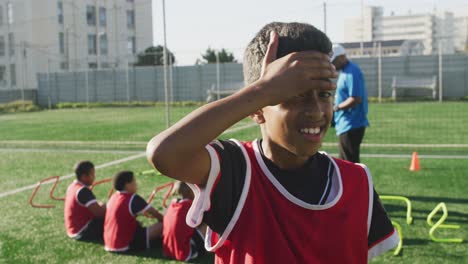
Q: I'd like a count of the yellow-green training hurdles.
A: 3